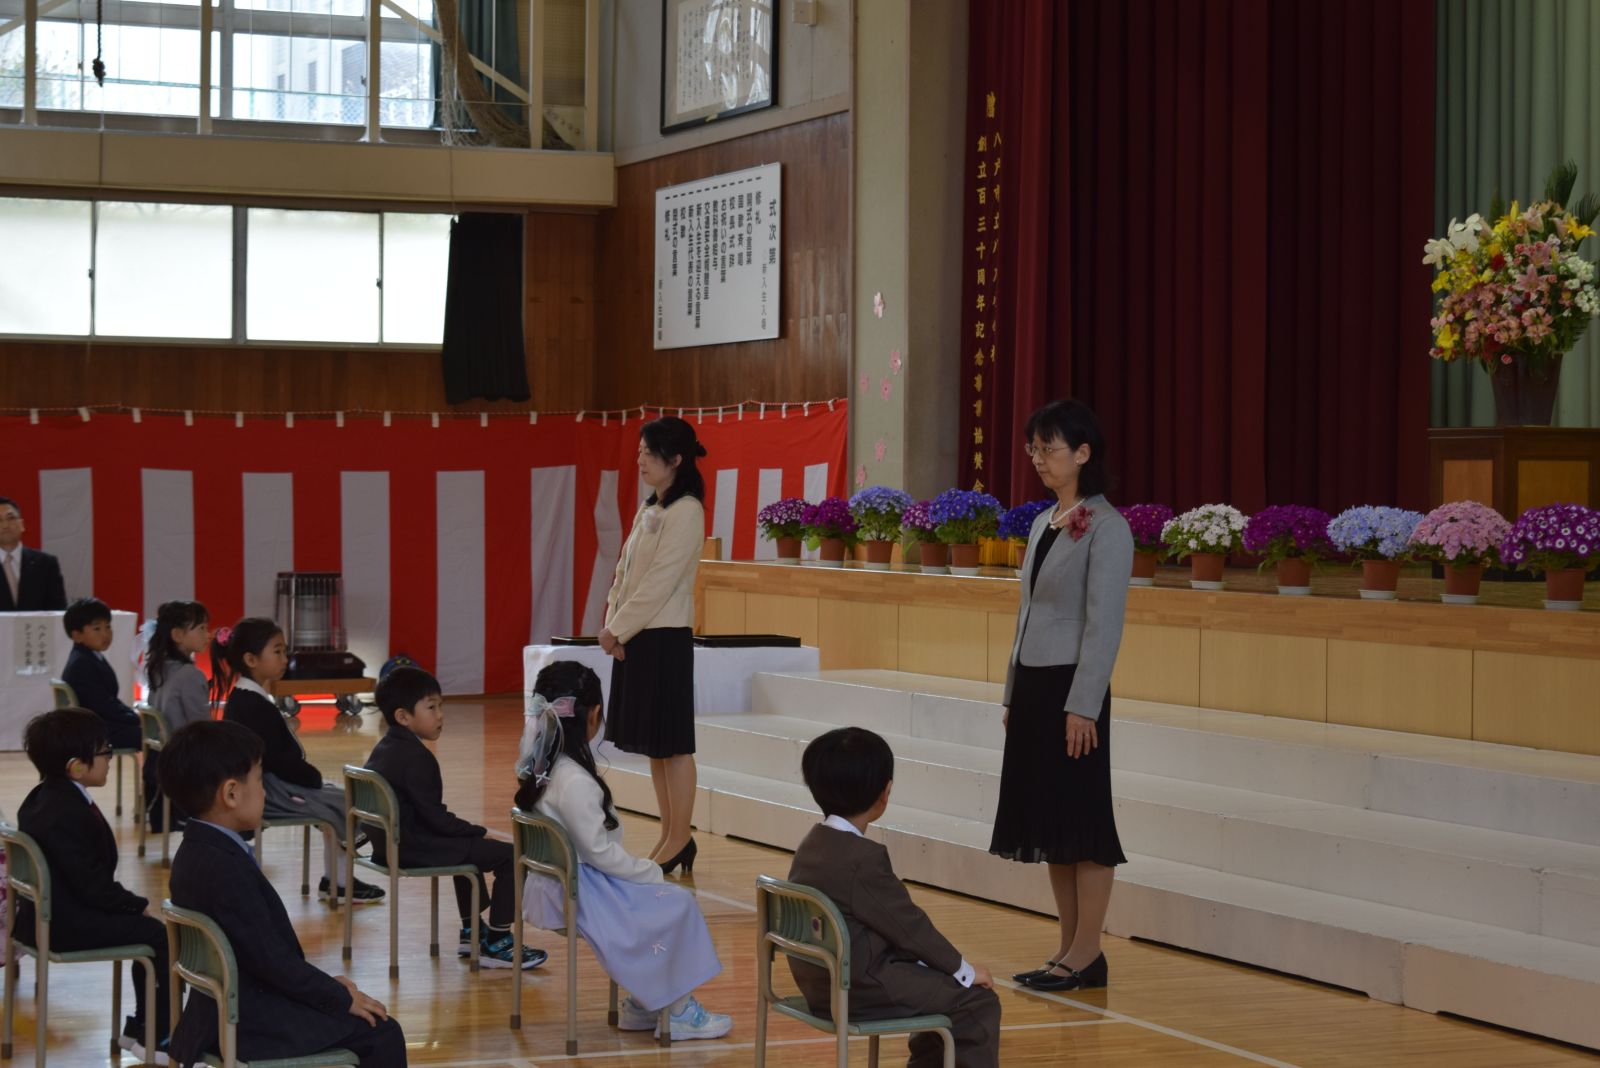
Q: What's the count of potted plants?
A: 12